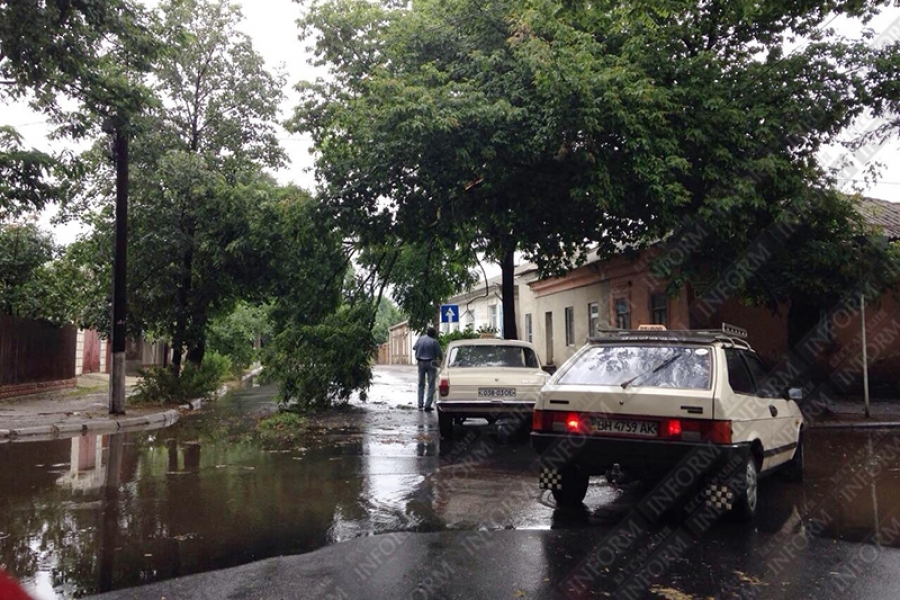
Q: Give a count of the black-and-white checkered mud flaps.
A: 2